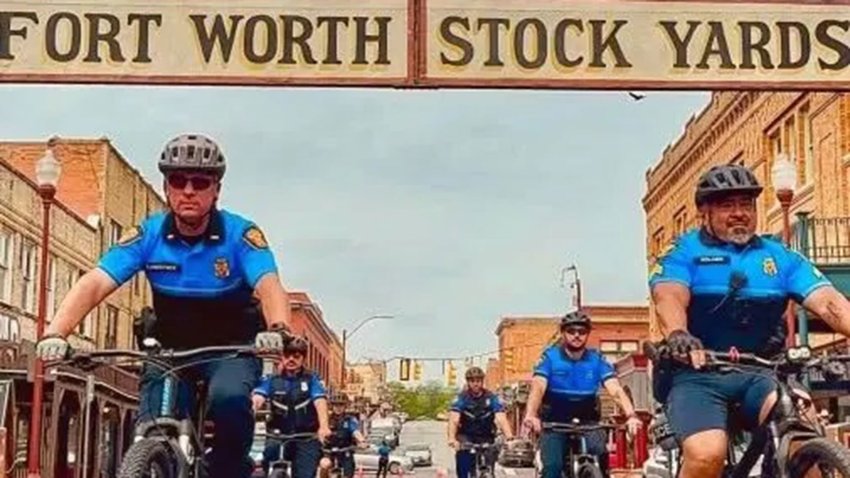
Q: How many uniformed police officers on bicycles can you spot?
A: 6